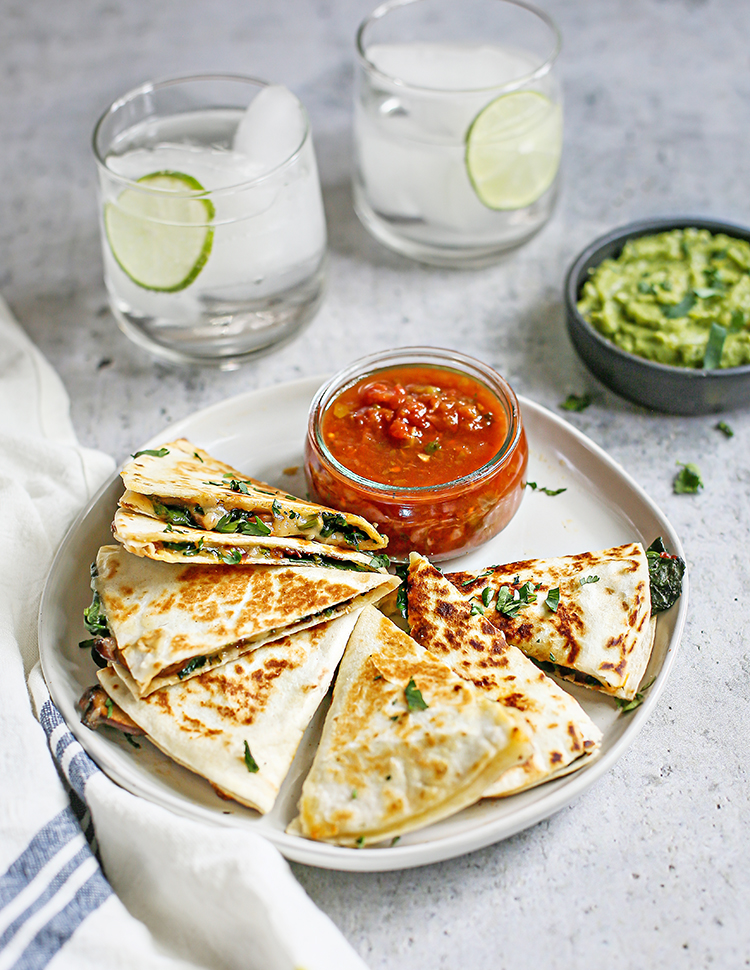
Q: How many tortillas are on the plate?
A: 7